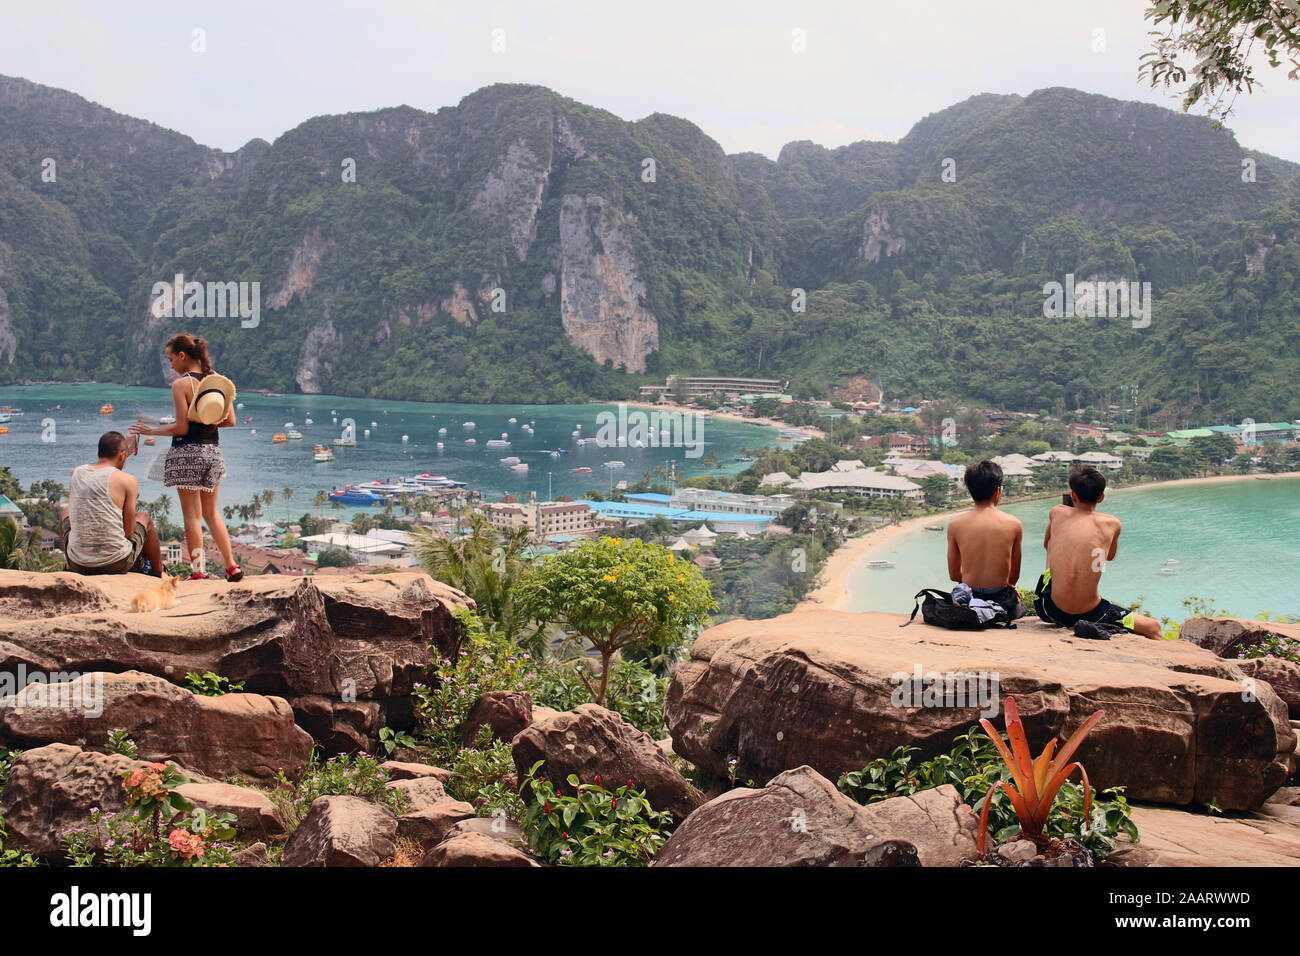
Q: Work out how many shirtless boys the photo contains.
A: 2